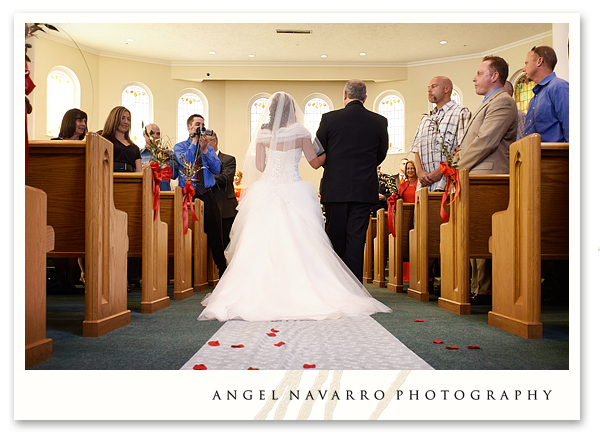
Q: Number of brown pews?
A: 12